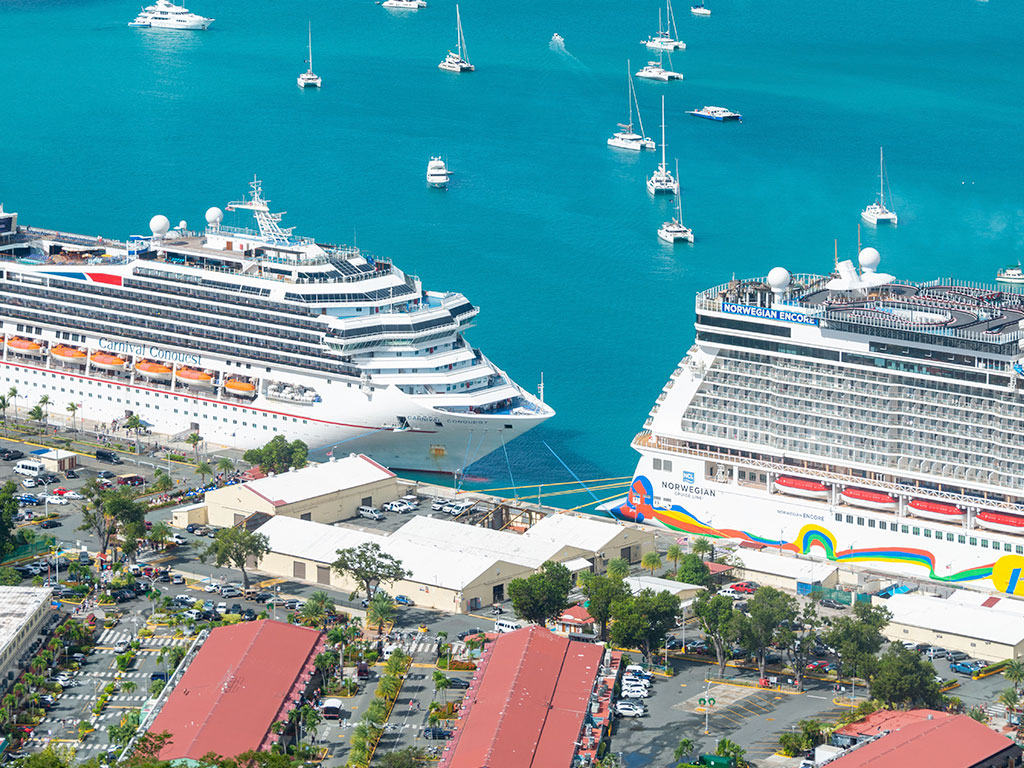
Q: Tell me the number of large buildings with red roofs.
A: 3